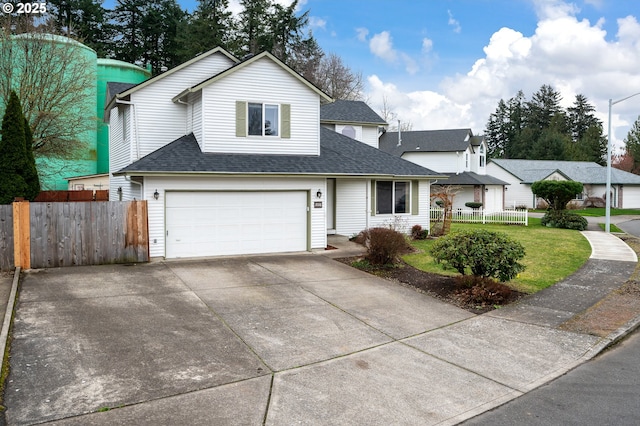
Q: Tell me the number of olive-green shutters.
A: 4